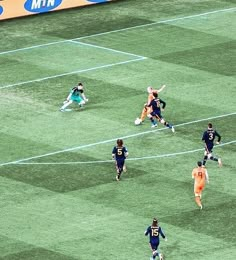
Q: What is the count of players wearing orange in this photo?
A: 2